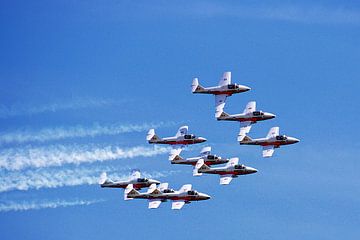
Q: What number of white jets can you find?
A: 9